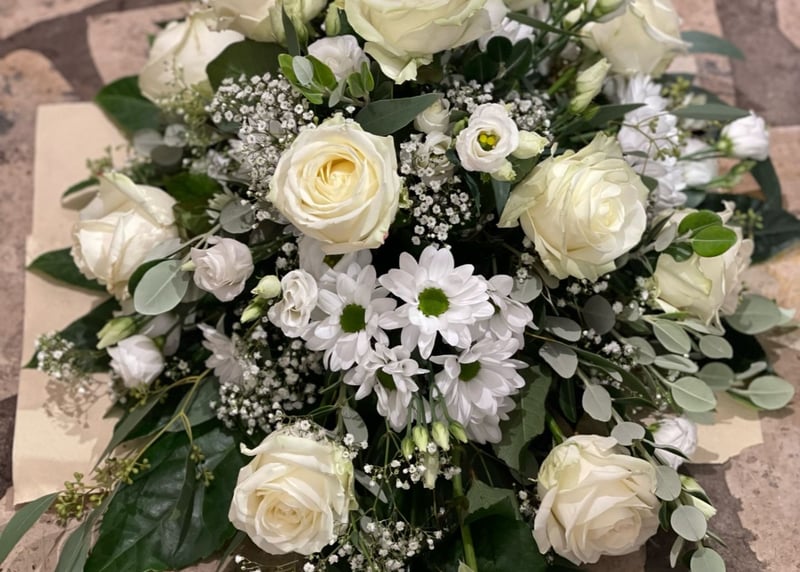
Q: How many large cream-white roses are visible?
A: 10